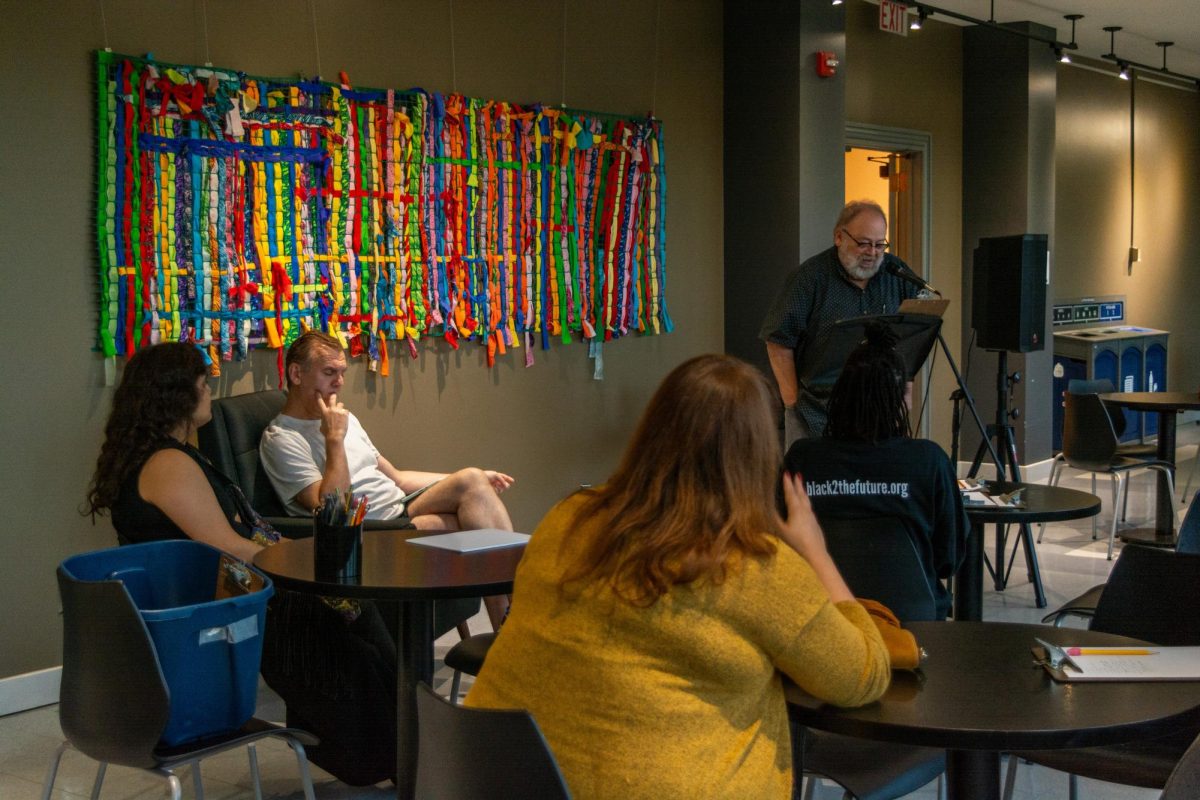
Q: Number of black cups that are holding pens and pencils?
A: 1